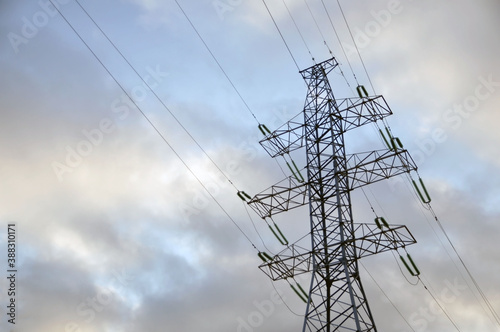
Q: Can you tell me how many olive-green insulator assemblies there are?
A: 12